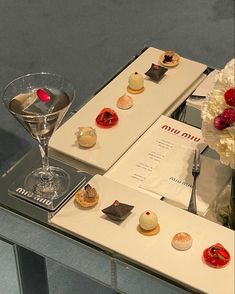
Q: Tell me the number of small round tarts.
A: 2